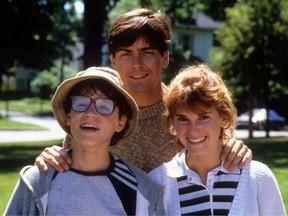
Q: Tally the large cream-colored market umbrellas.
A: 0